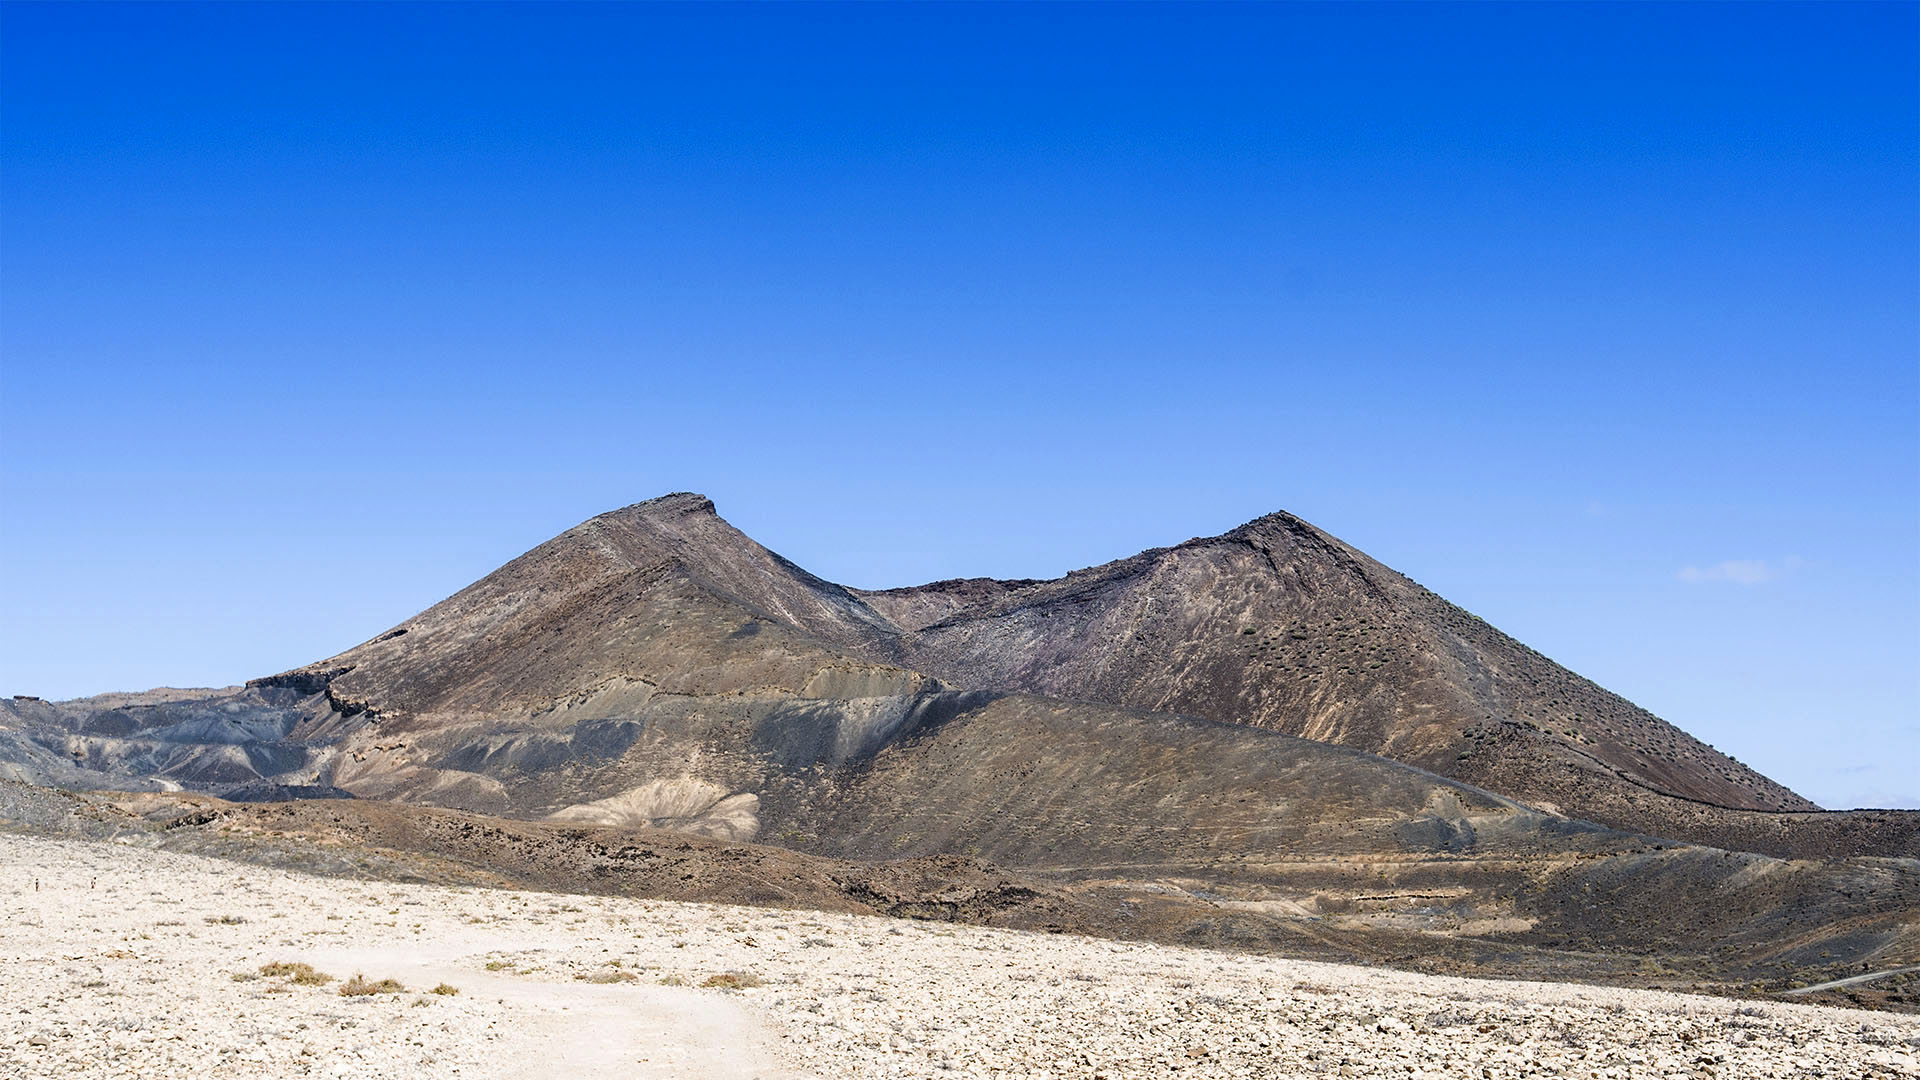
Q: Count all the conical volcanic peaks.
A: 2